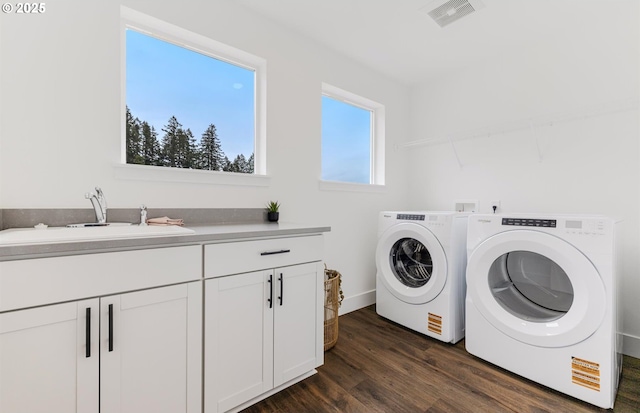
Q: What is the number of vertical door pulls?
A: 4